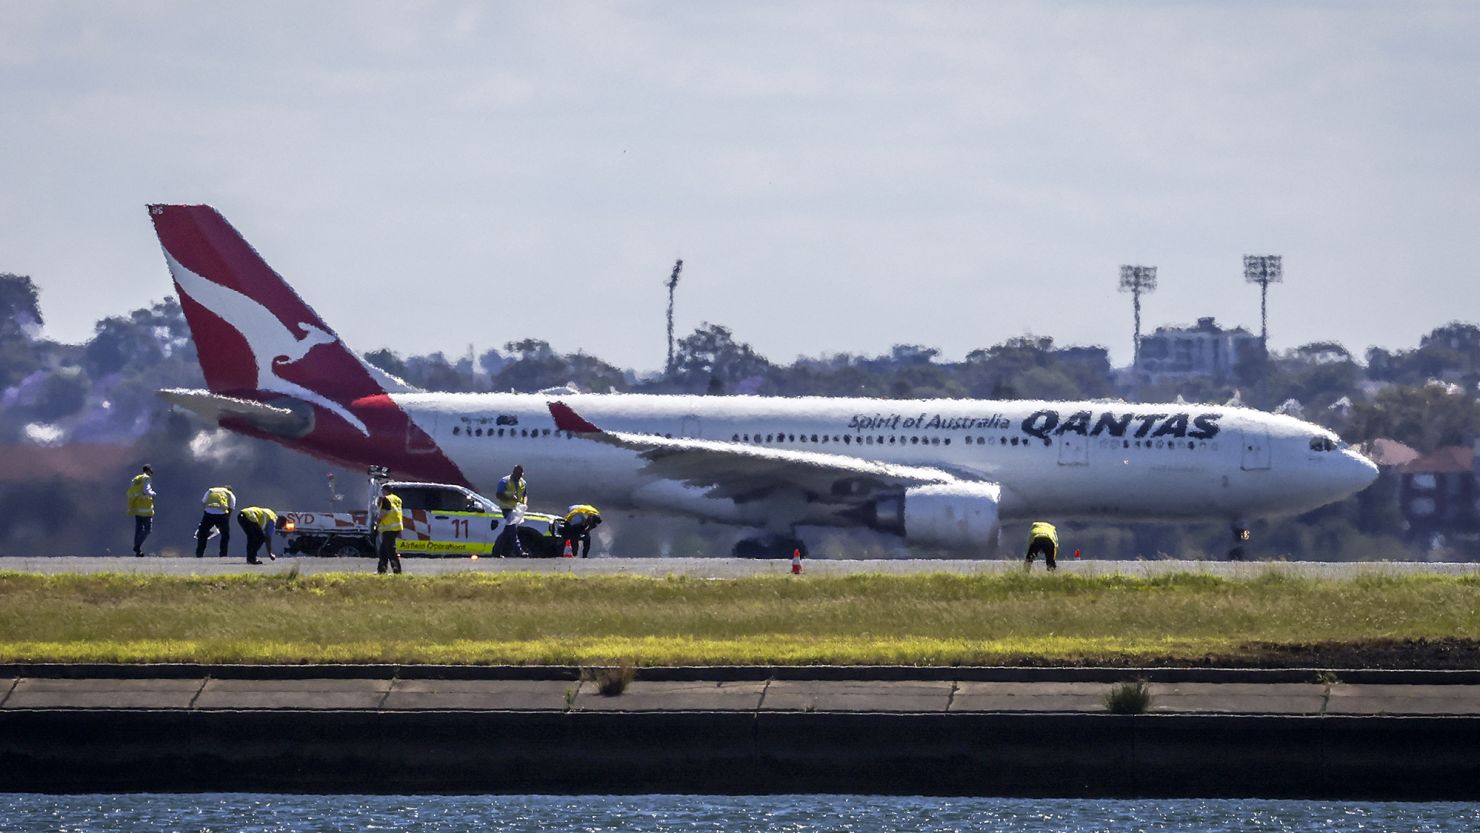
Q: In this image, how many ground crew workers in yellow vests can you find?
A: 7